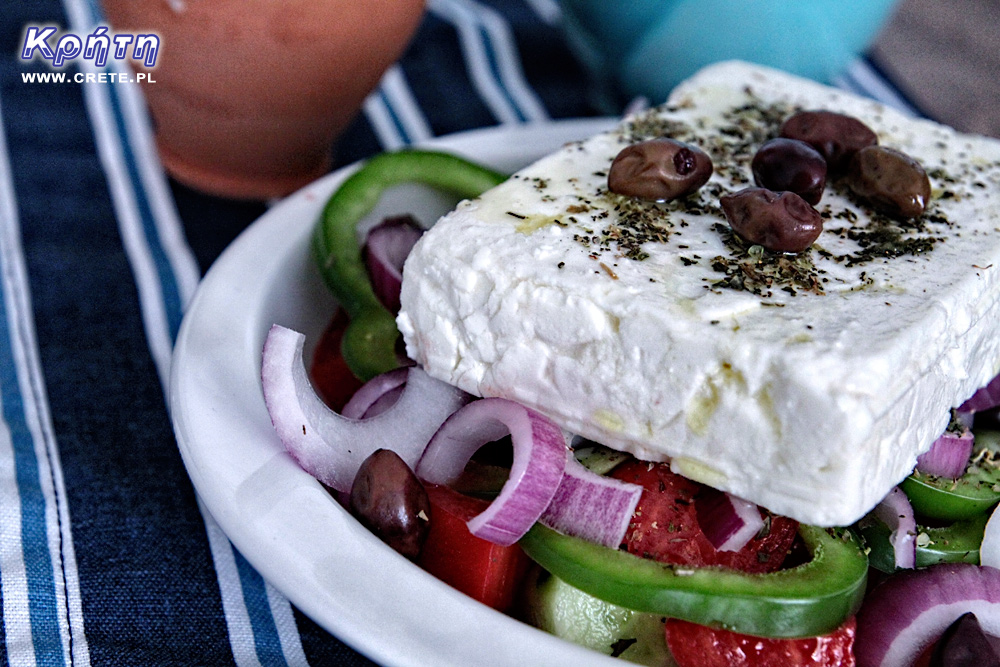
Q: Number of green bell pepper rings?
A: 4